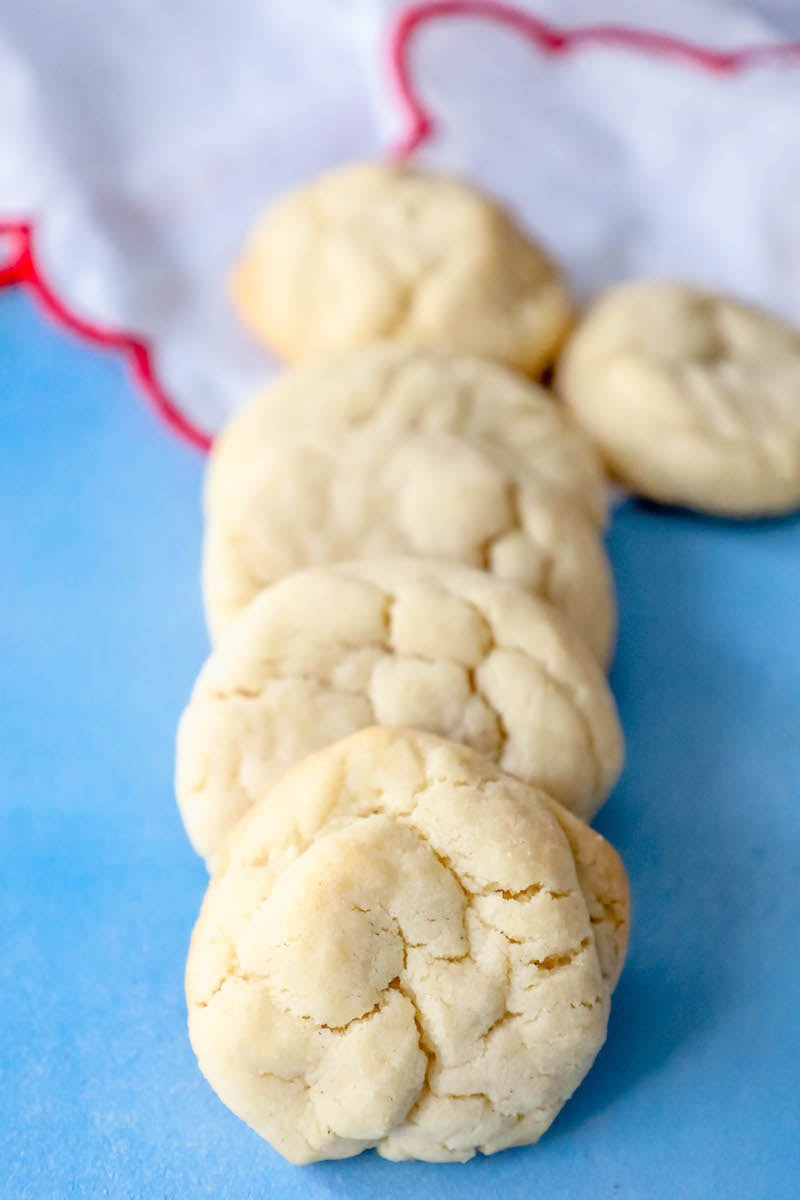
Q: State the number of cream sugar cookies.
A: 6